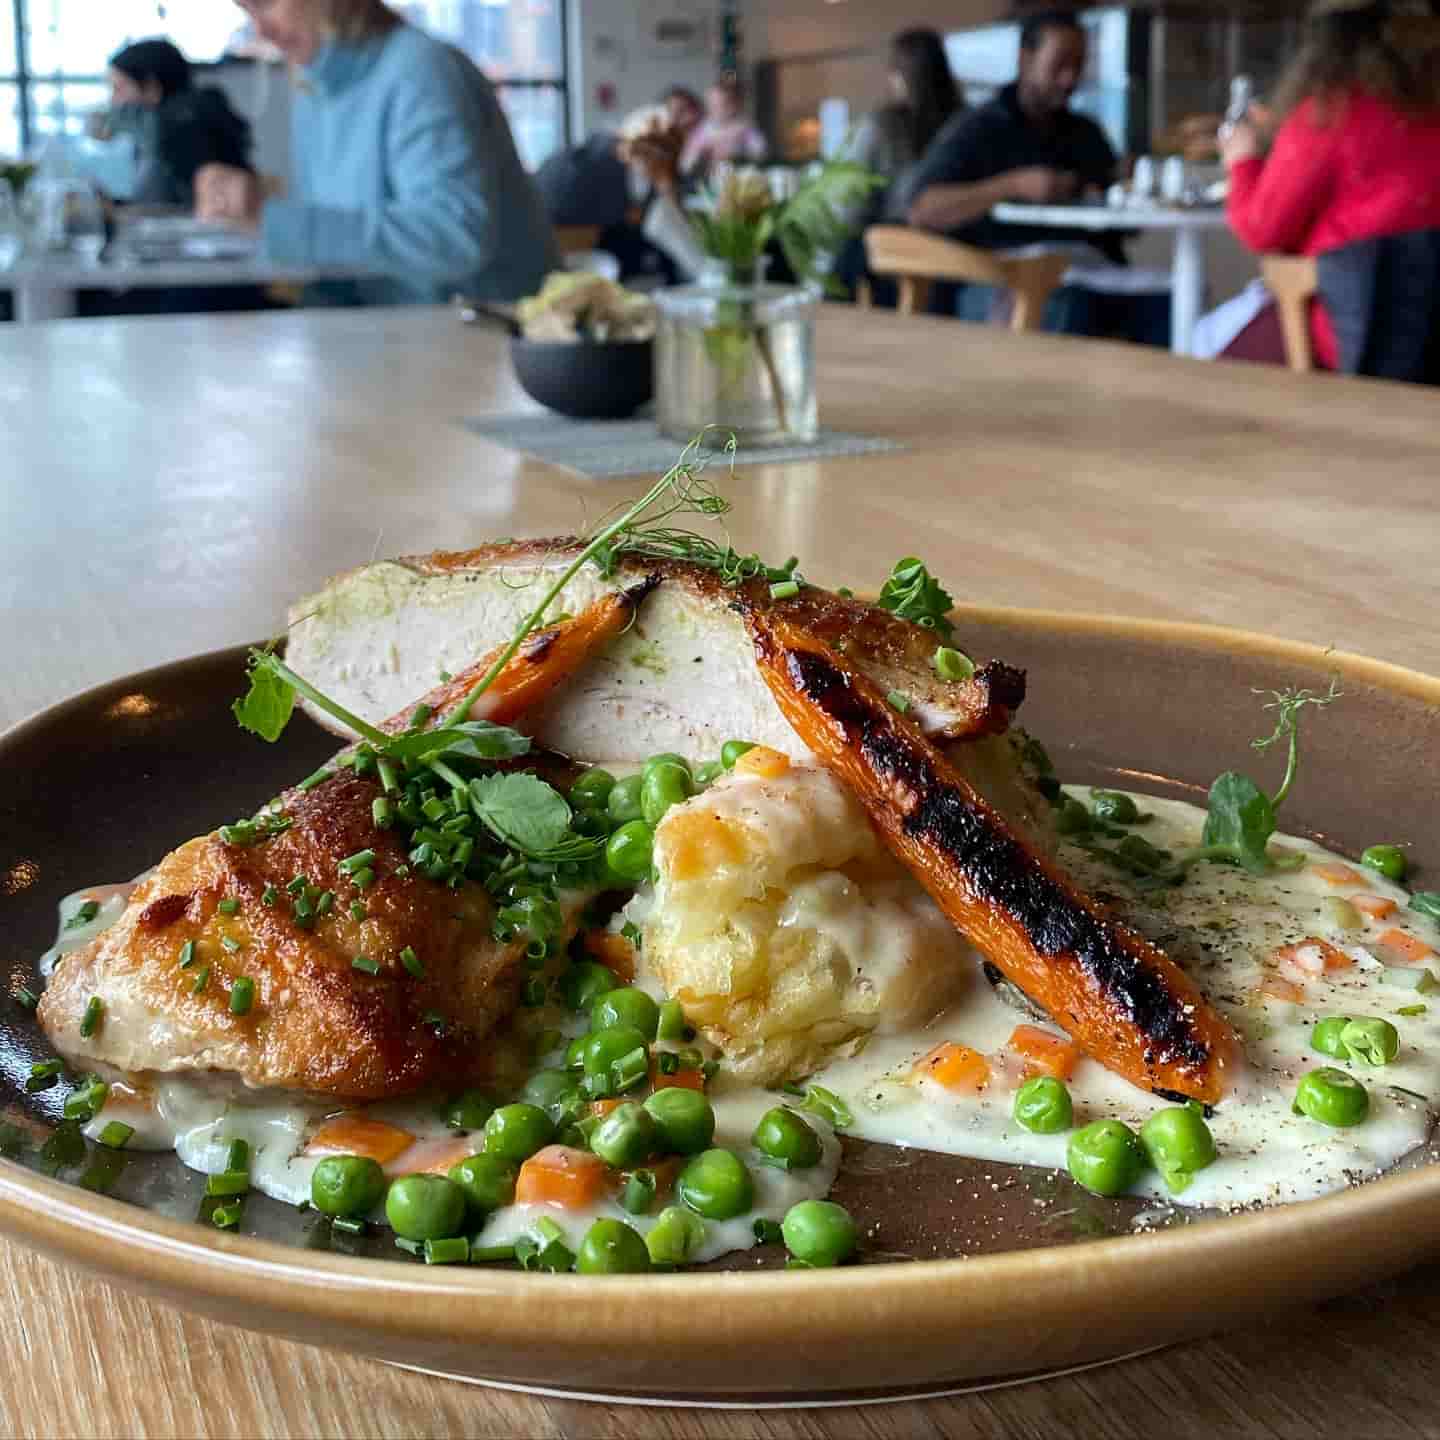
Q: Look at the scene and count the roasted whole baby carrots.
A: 2